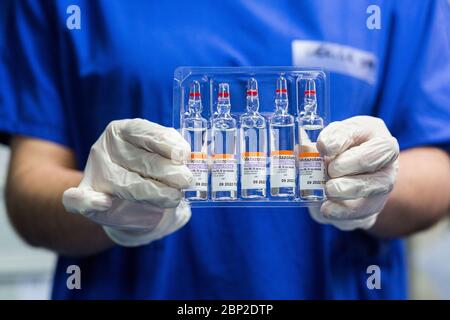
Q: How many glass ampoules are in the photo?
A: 5